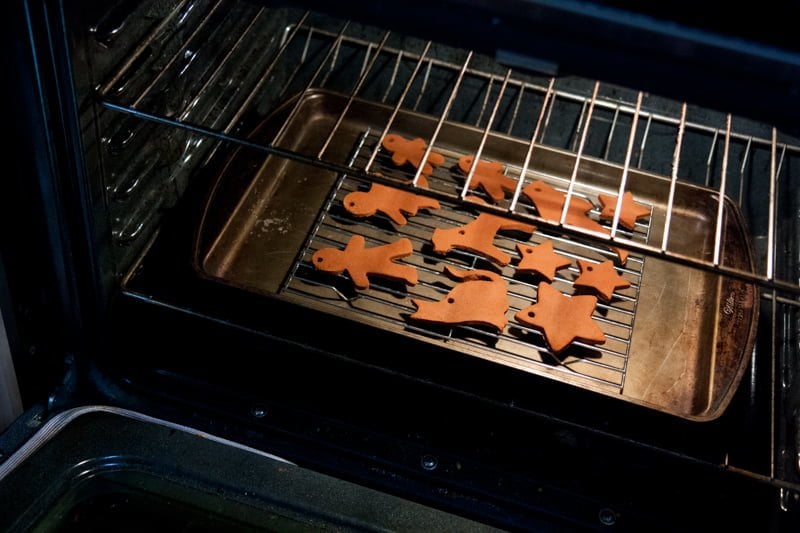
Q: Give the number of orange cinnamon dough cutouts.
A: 11